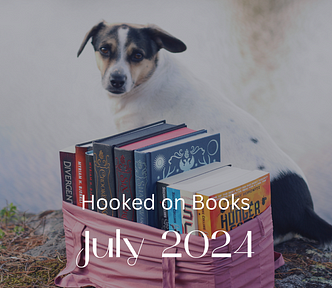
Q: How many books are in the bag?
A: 10